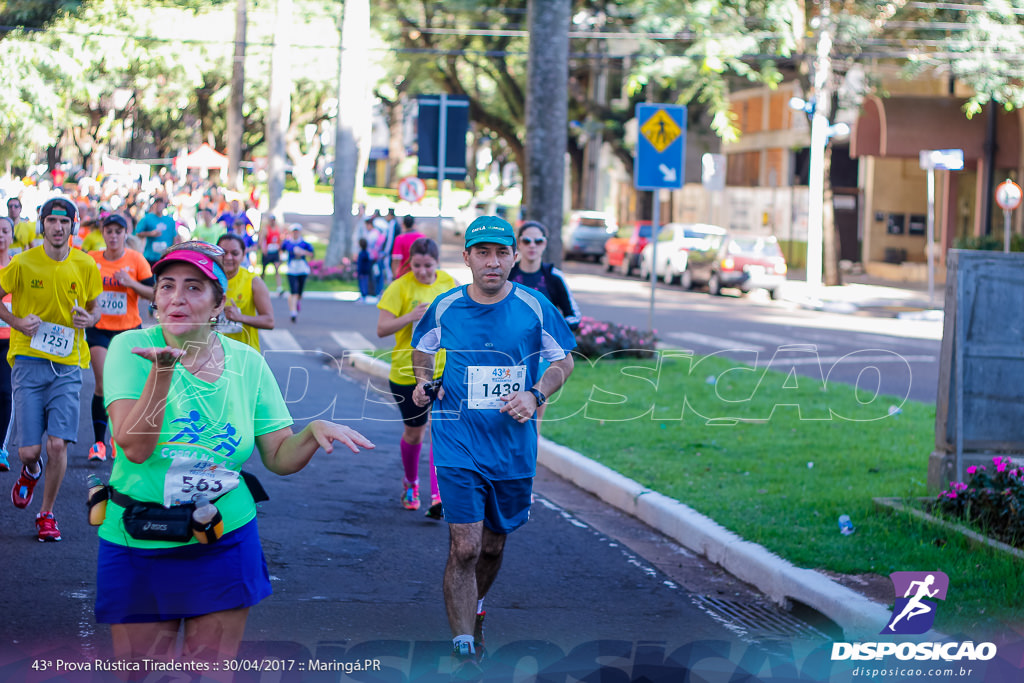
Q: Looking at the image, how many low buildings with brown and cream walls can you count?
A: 1